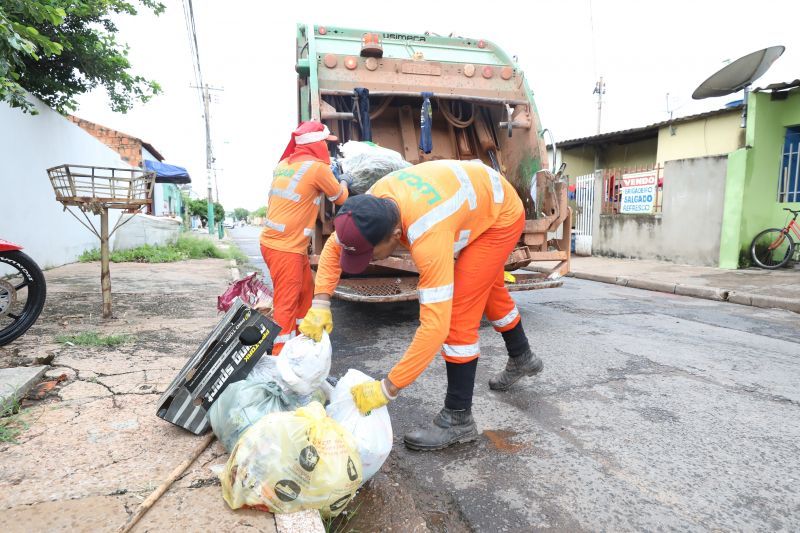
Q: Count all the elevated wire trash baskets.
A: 1